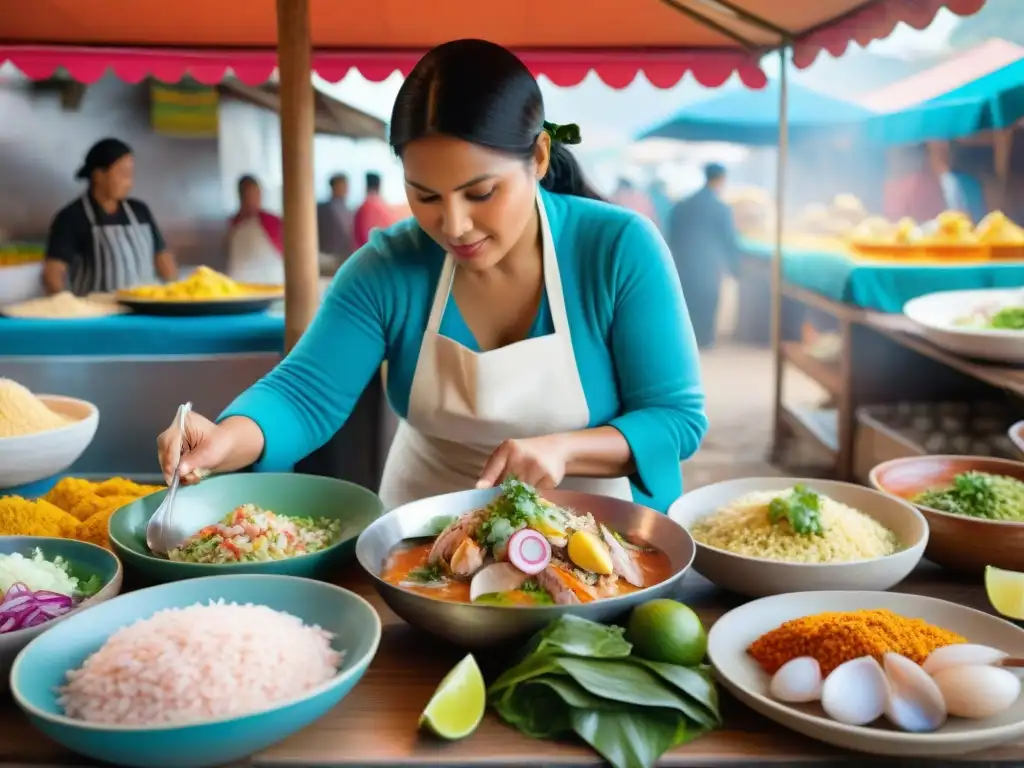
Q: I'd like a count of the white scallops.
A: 5